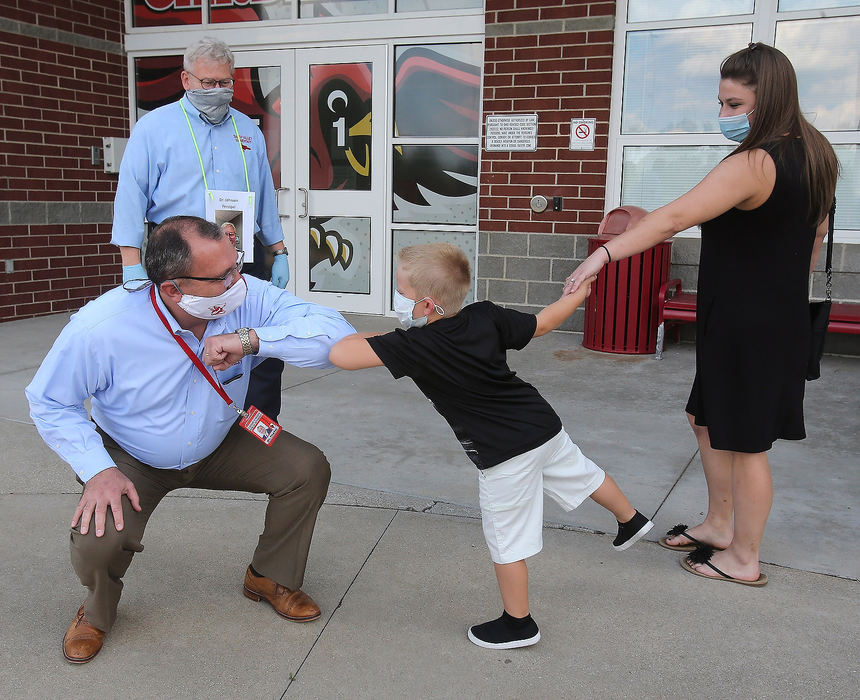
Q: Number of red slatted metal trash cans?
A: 1